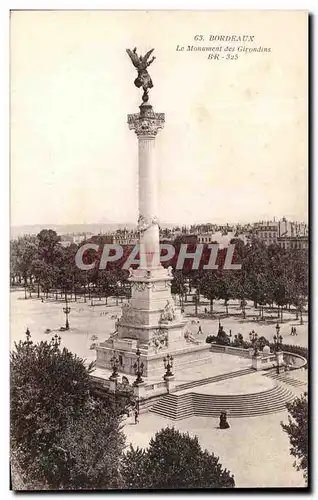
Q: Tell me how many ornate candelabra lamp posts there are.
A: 8